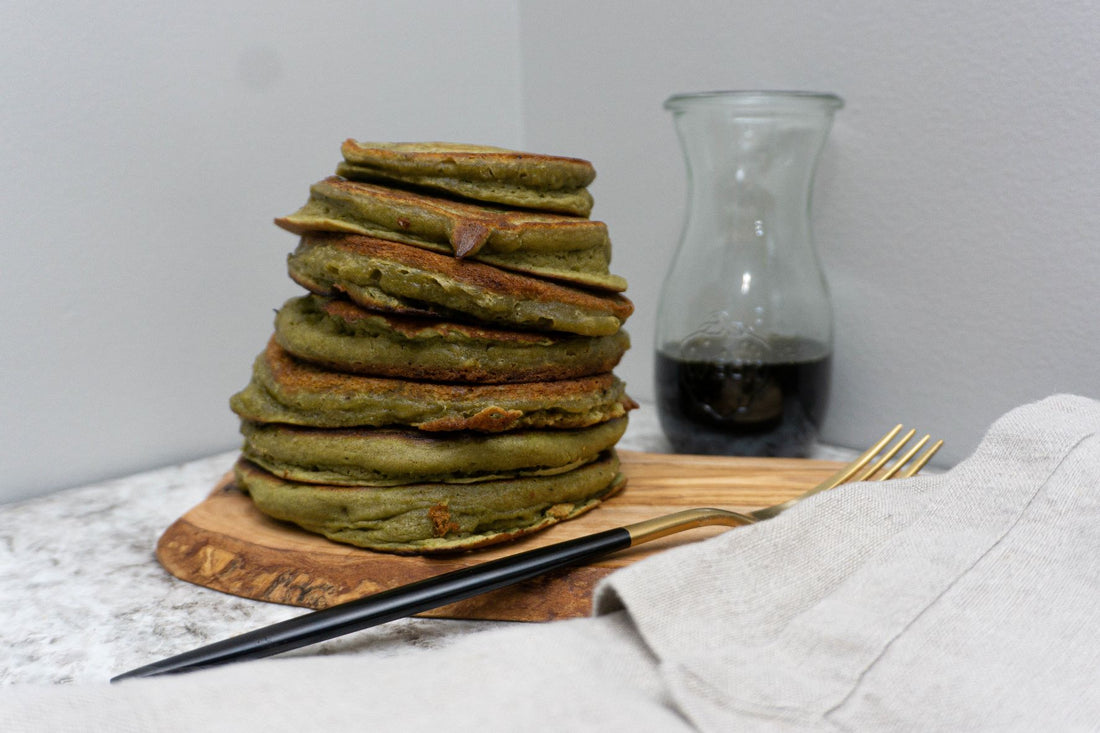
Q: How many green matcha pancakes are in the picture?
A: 7